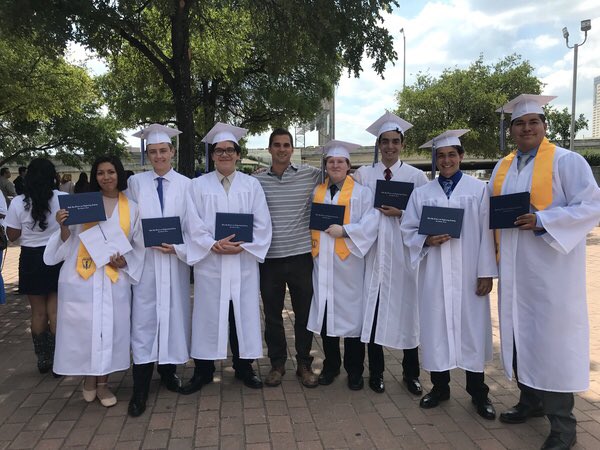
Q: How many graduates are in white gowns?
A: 7